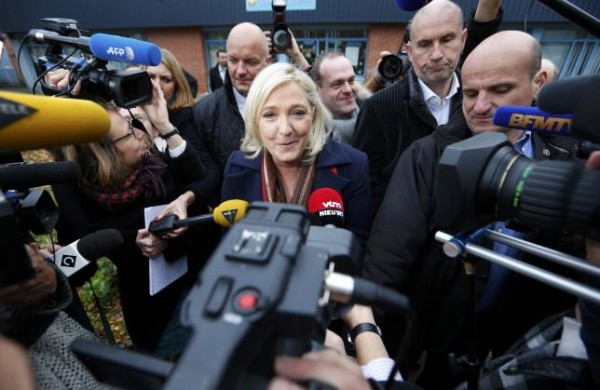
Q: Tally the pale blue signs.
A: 1